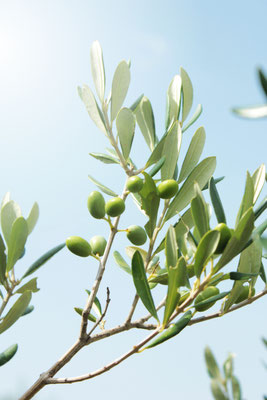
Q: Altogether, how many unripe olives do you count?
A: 10